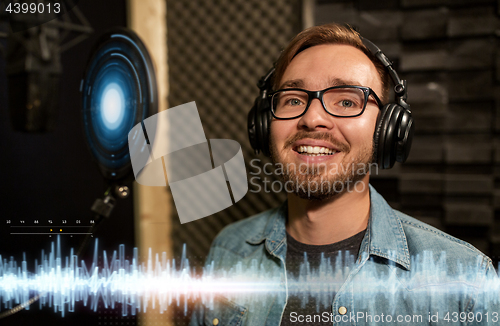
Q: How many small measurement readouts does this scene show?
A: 1